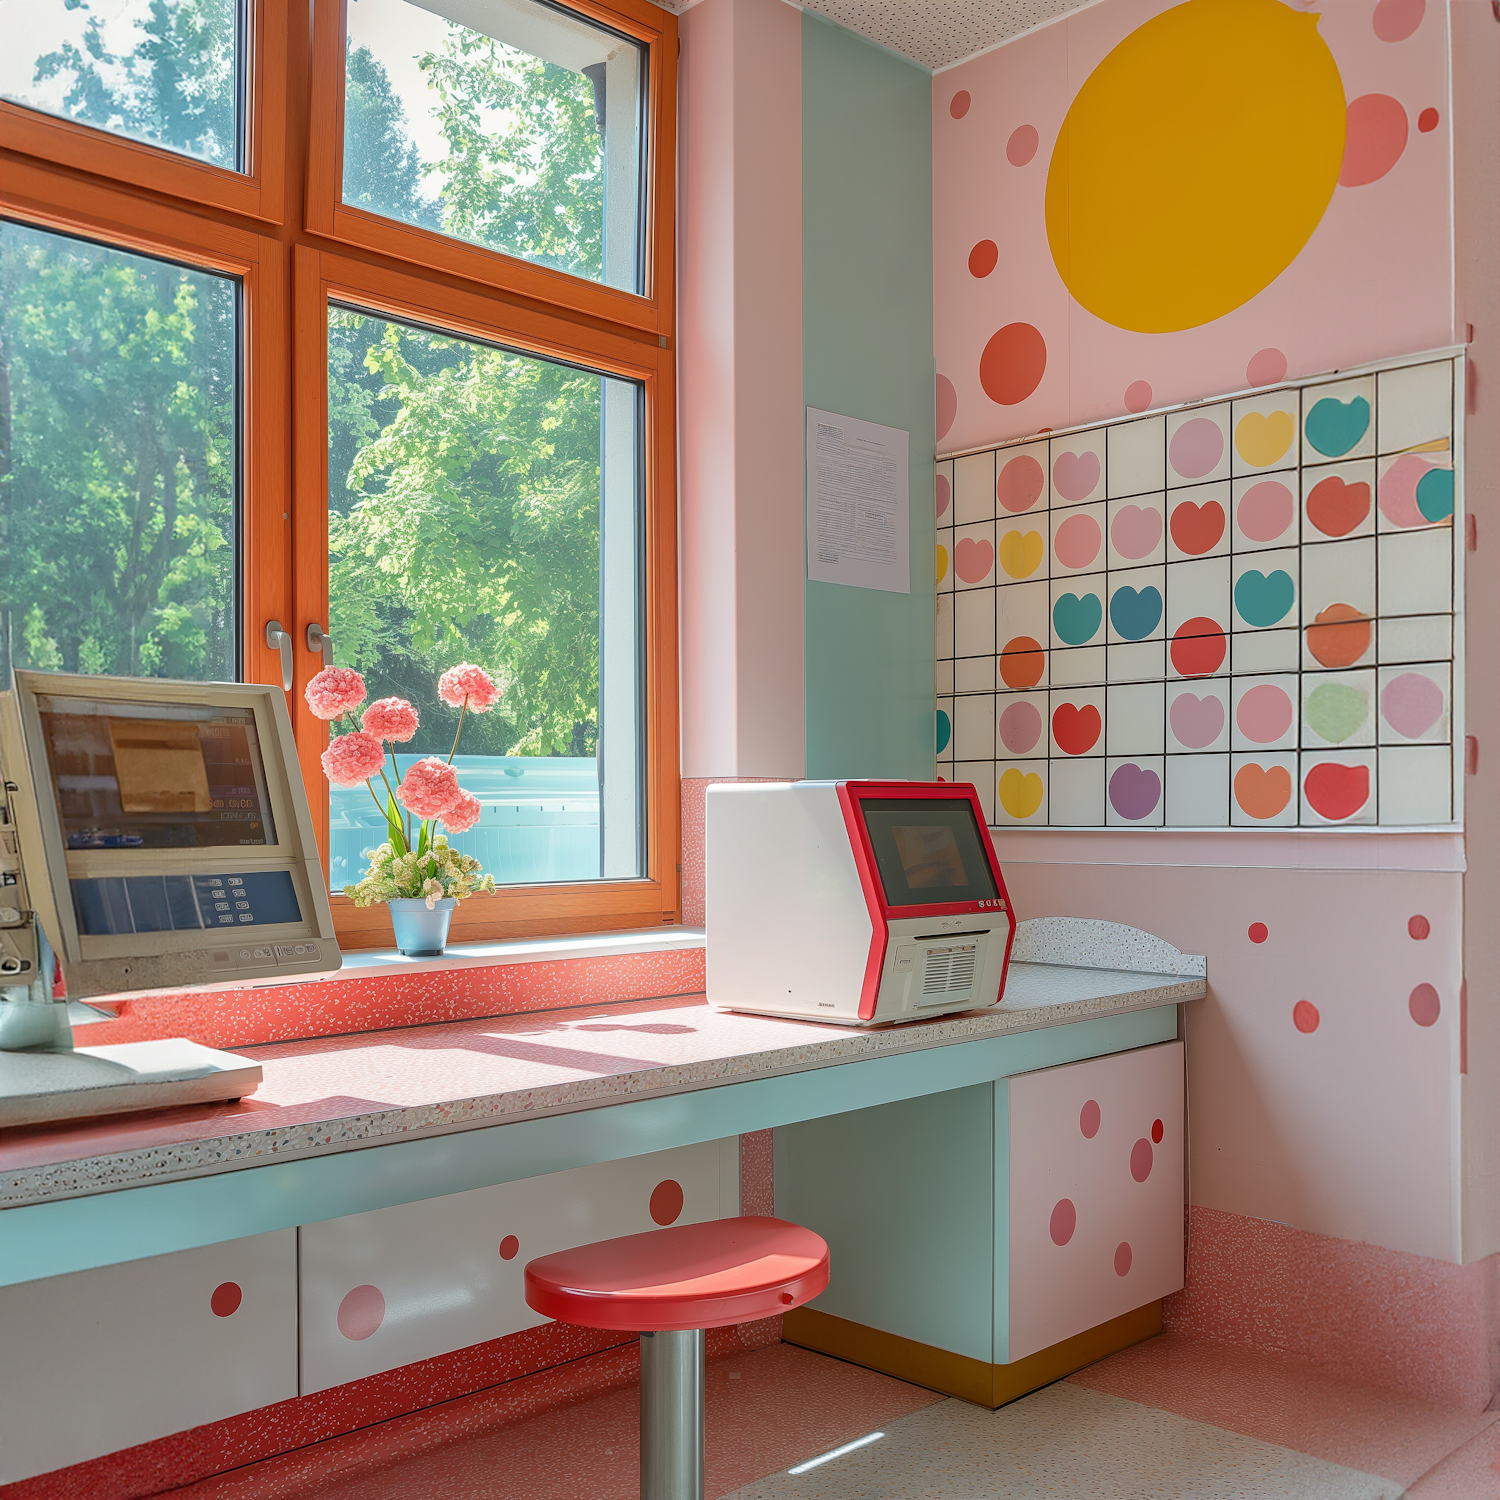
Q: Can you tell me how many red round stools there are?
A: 1